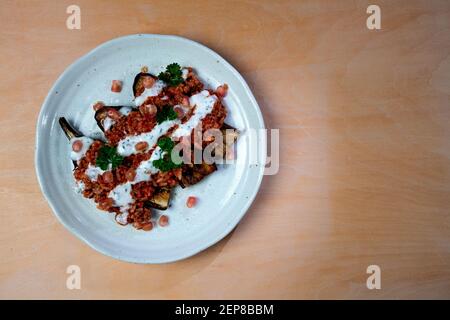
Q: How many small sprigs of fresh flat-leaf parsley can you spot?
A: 4